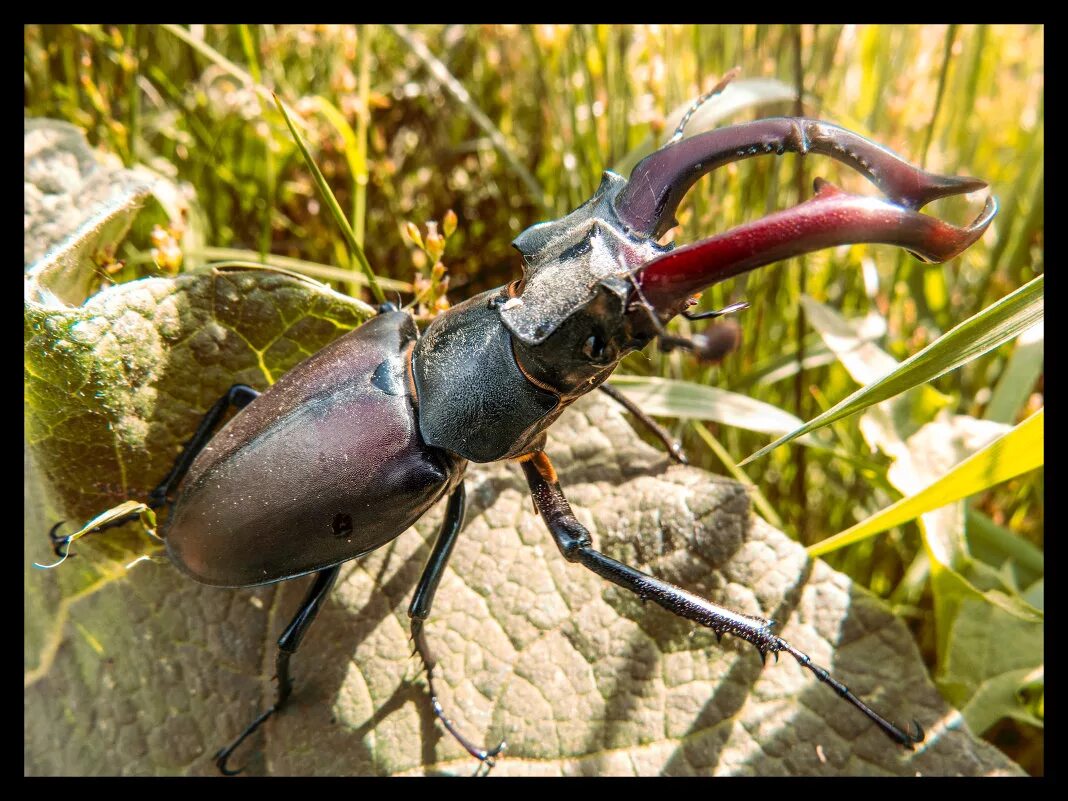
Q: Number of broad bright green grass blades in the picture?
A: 2